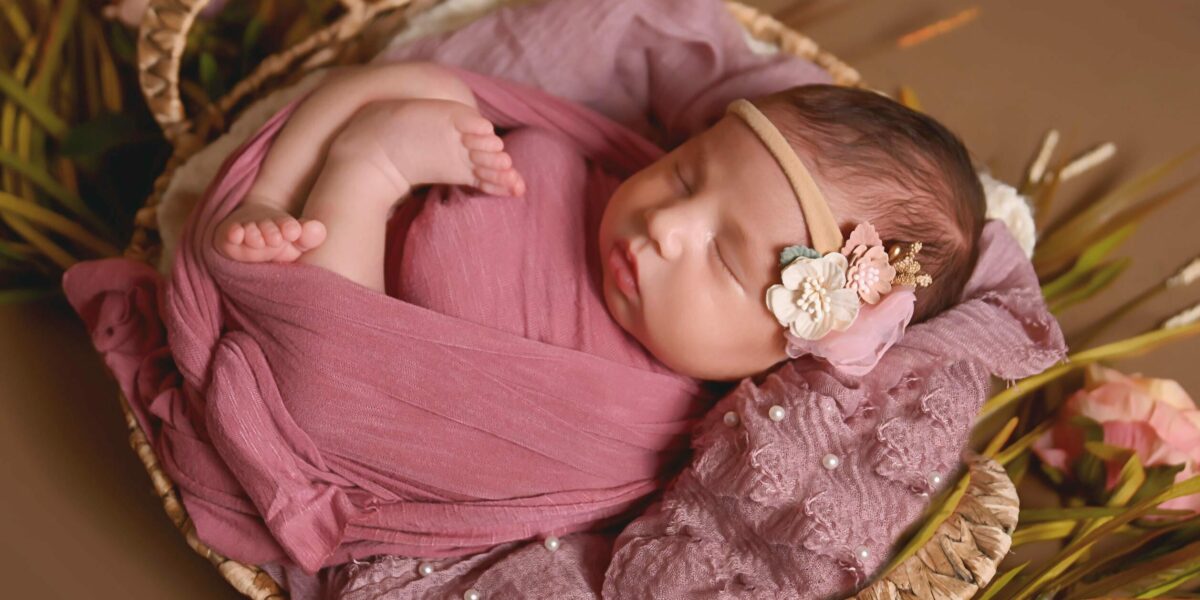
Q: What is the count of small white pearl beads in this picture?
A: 8